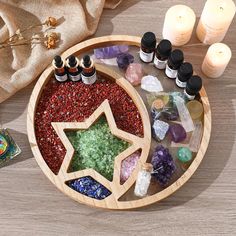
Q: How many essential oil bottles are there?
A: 8